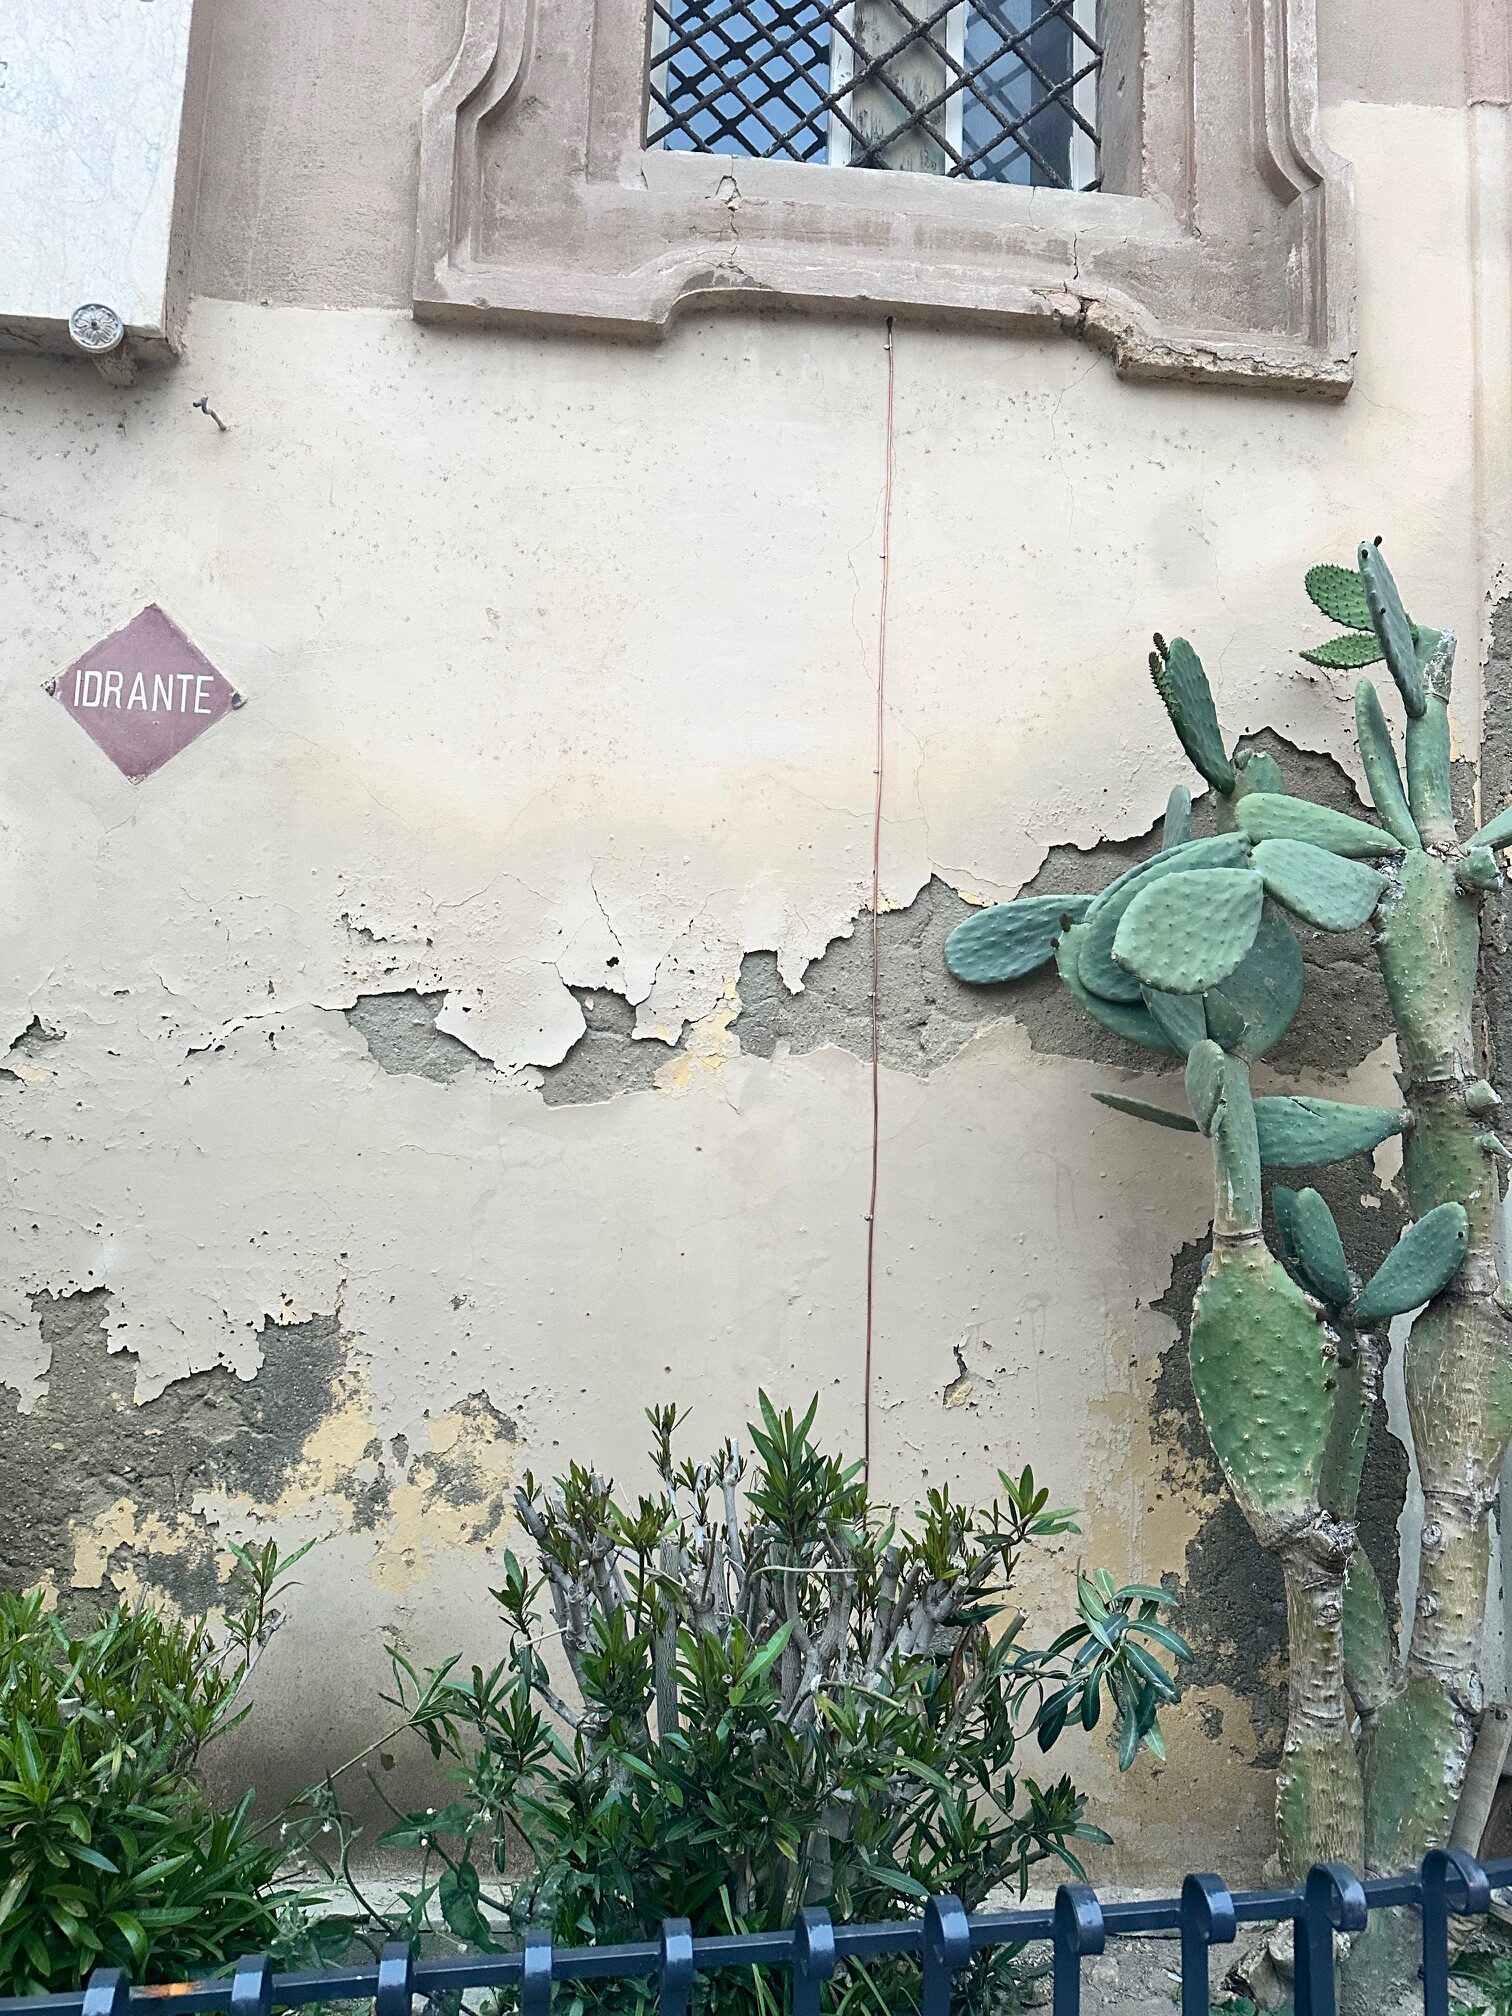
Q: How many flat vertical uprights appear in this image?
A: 11